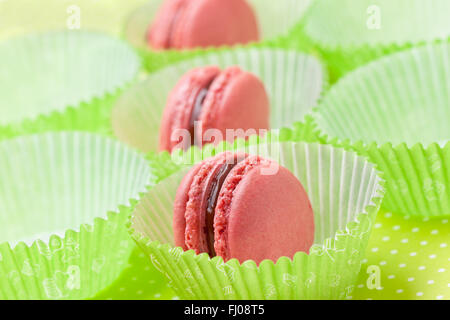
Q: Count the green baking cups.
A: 7